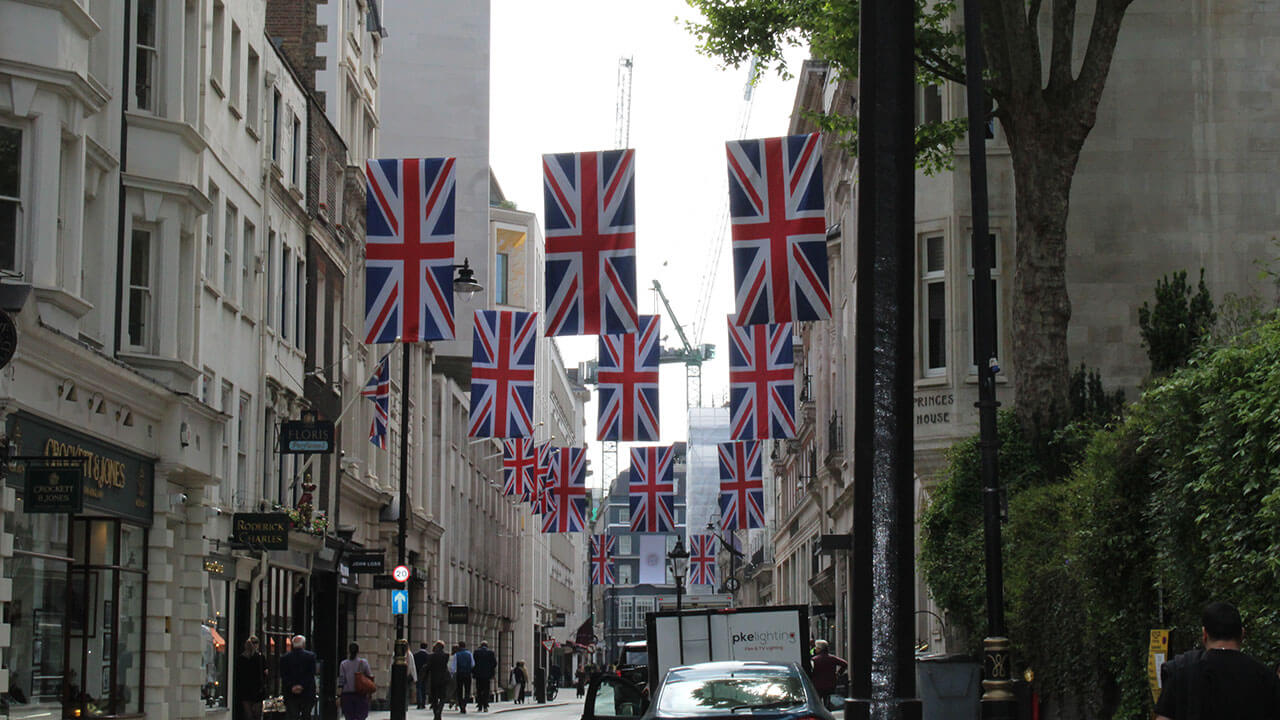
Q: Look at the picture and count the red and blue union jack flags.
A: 15